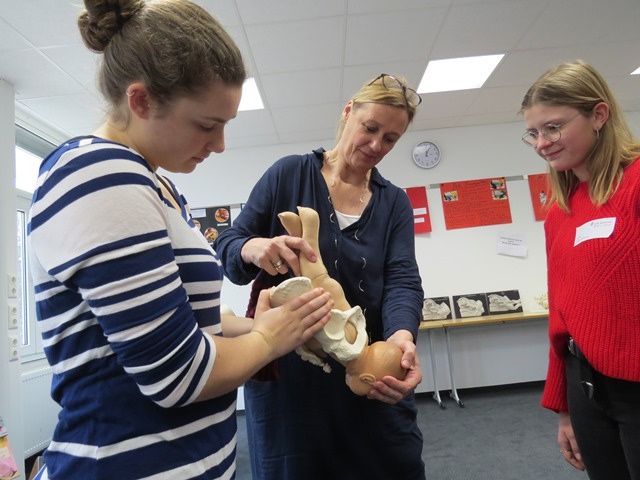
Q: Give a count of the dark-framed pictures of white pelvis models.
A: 3